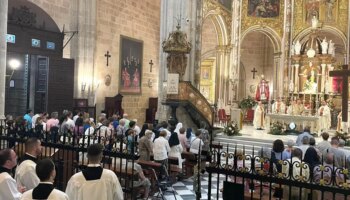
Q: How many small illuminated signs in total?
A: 3